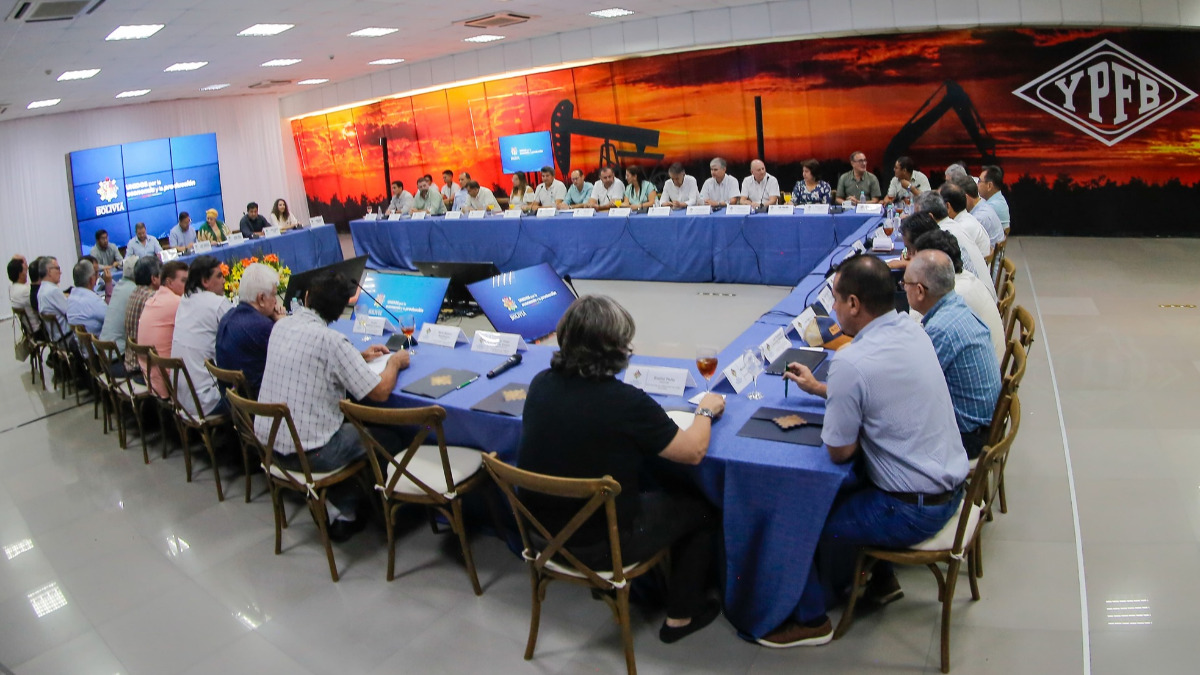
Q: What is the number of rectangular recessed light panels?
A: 13